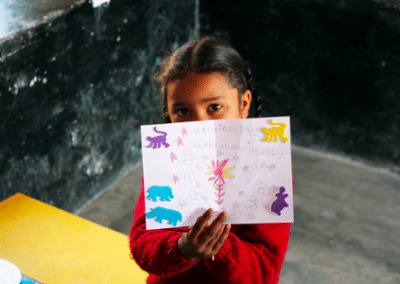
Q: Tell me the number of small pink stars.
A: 4